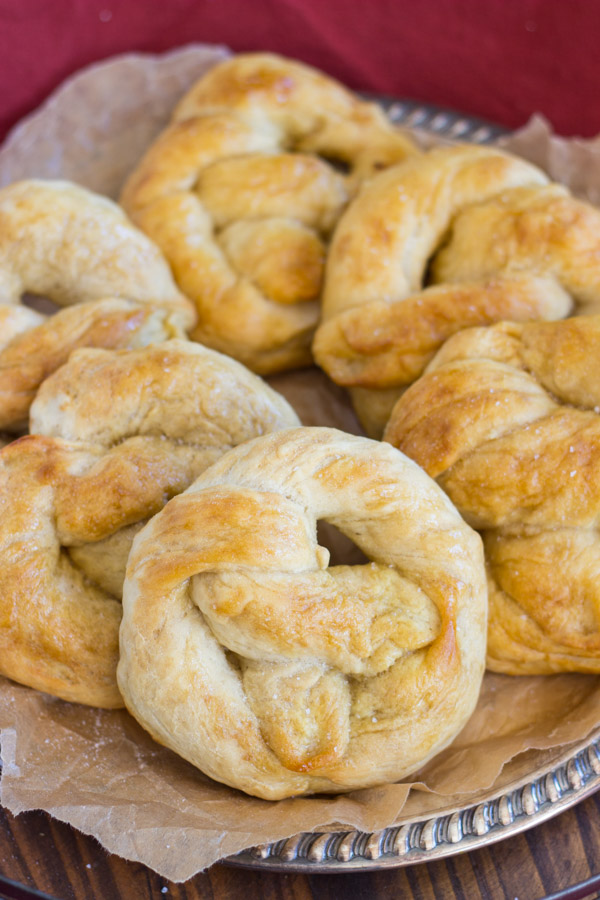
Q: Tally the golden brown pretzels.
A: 6